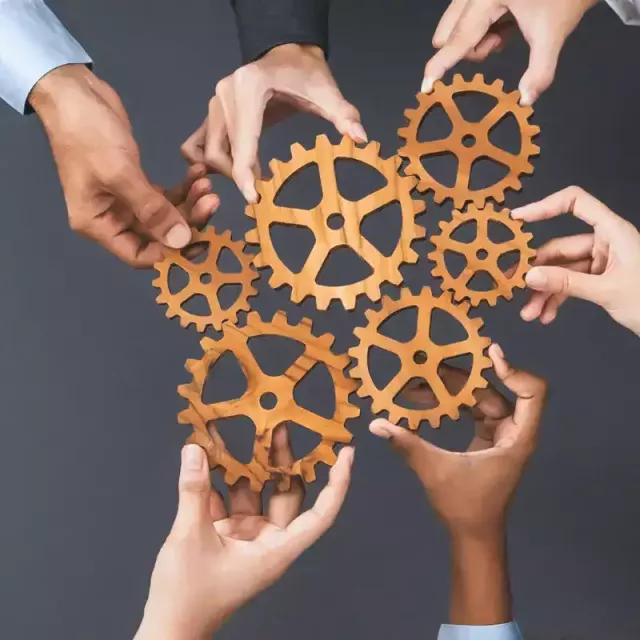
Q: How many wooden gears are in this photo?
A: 6